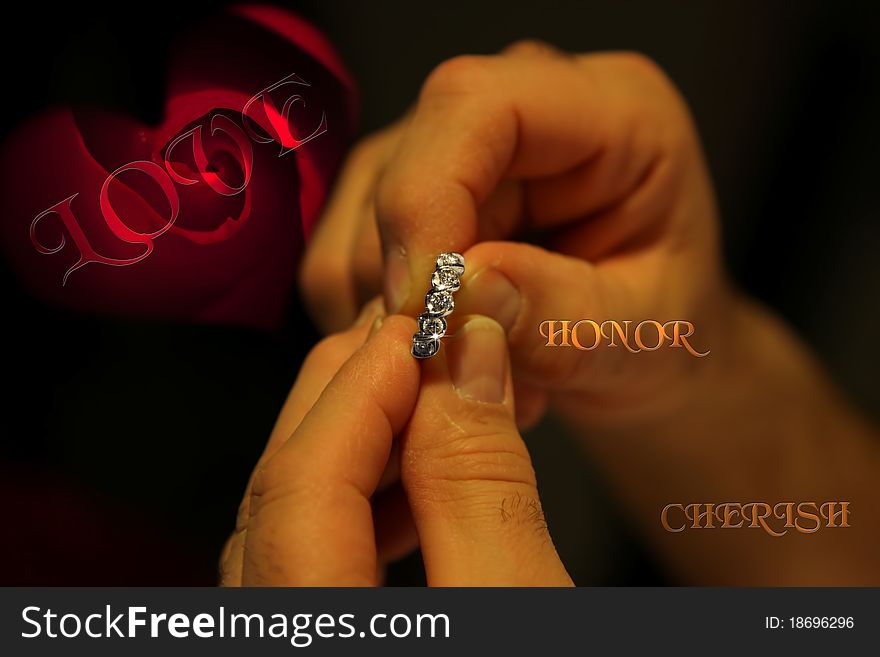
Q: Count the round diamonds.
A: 5